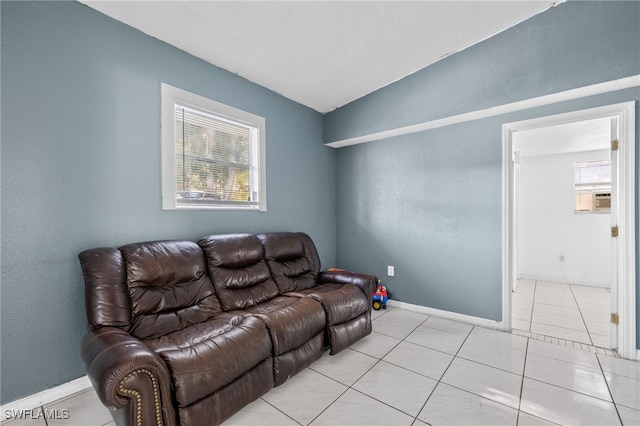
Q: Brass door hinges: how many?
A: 3